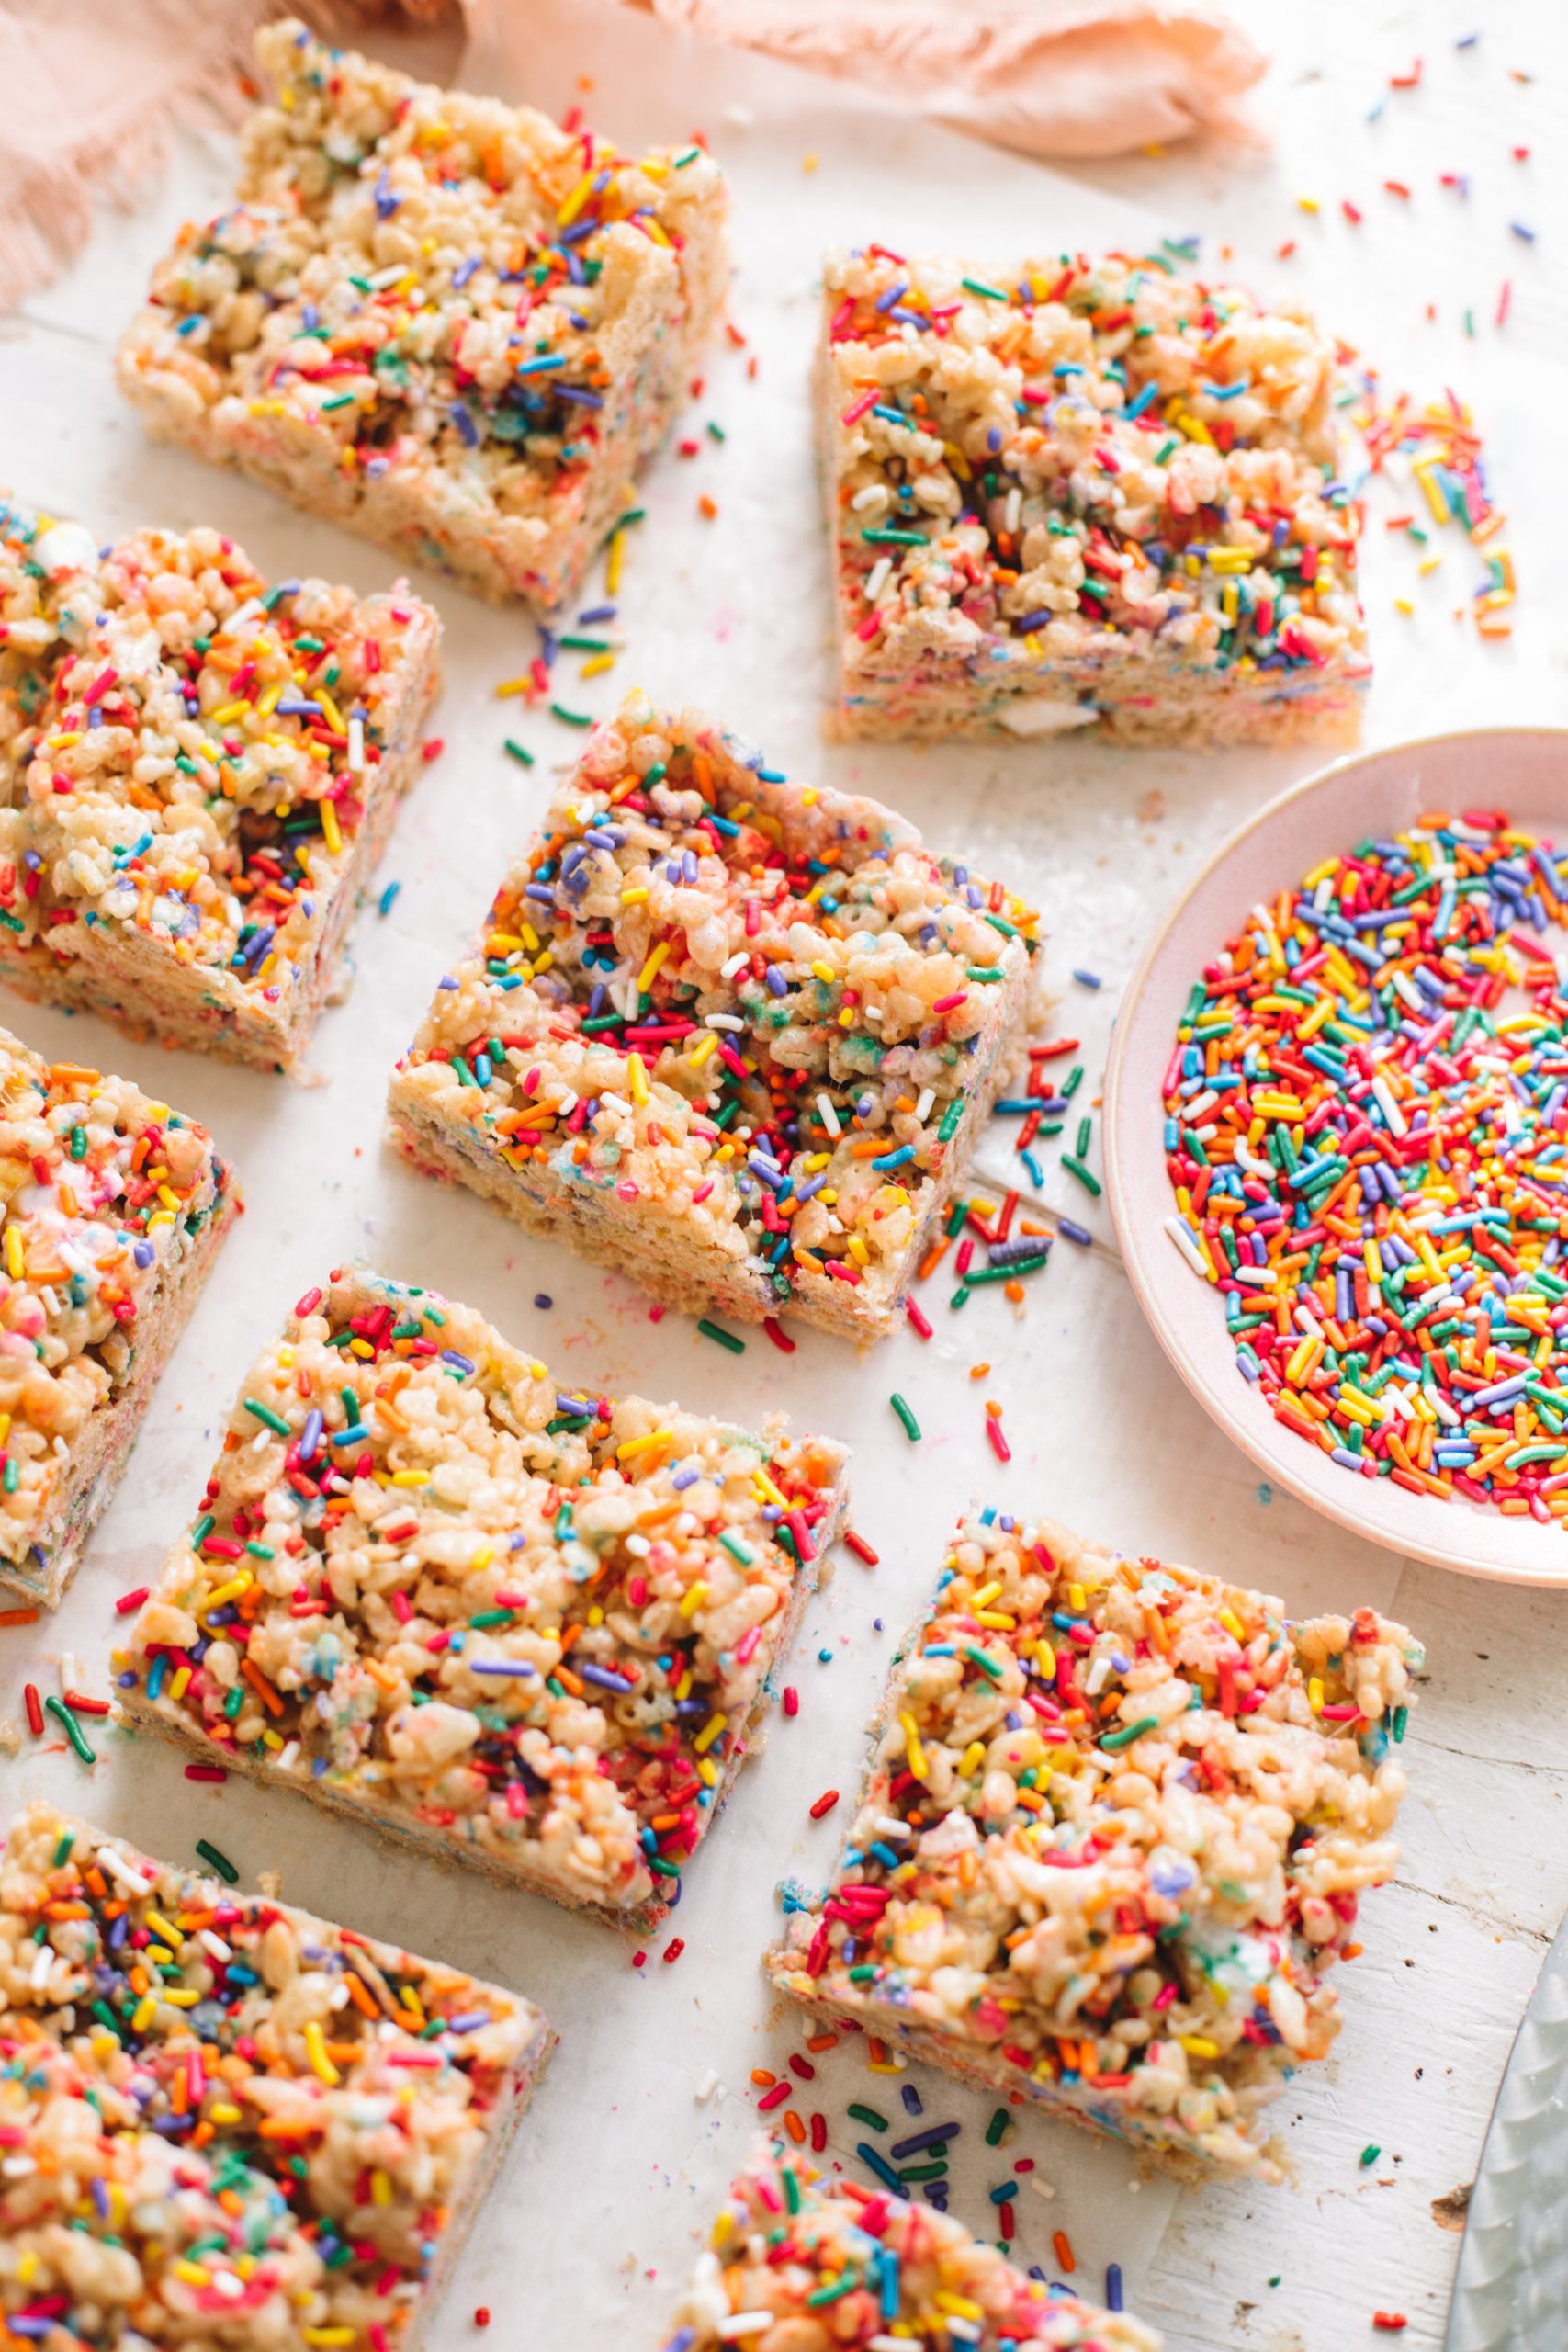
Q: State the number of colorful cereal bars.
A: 9